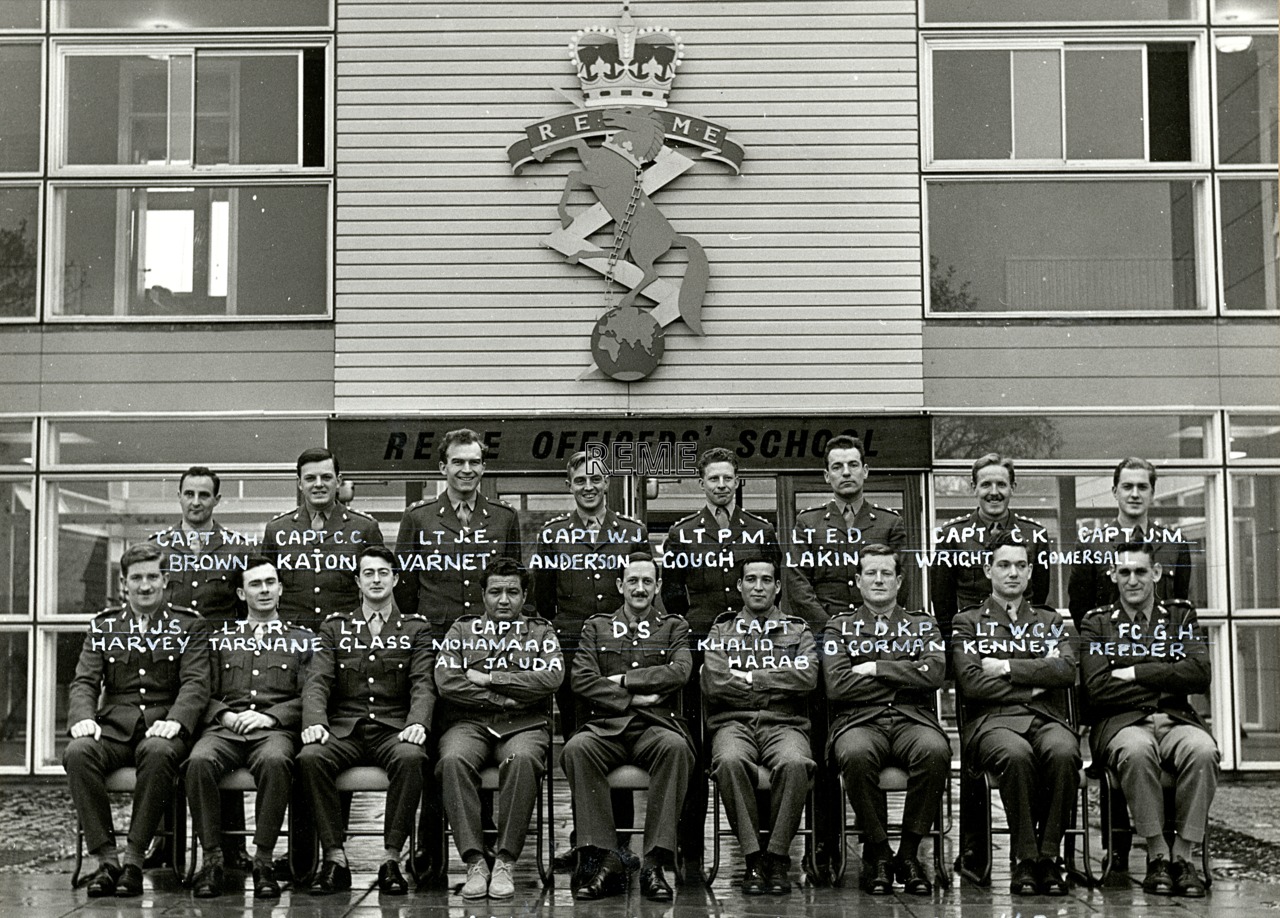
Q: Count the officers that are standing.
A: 8